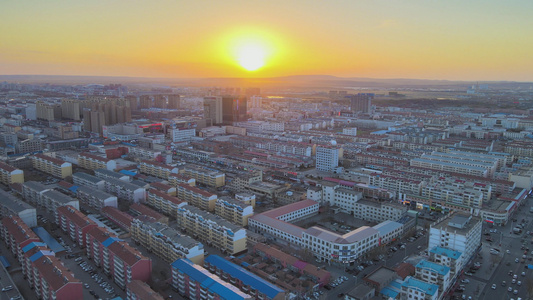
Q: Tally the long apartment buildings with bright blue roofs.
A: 2